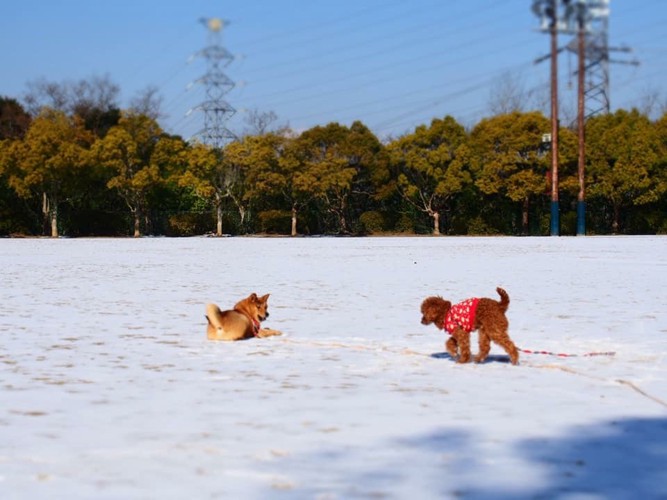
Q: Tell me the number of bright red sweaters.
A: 1